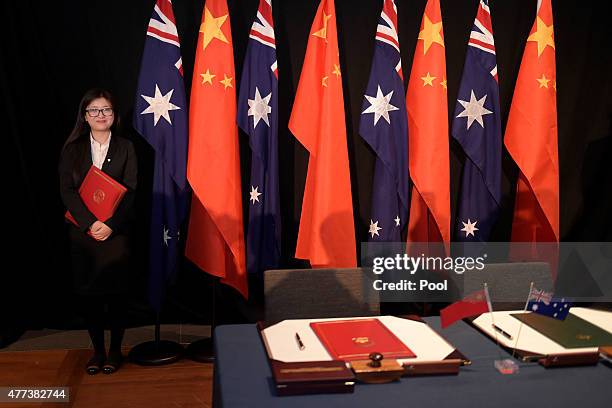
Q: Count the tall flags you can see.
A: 8